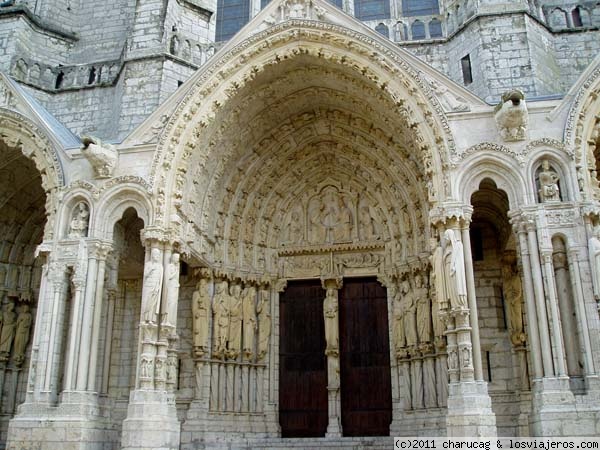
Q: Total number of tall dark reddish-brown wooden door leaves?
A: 2